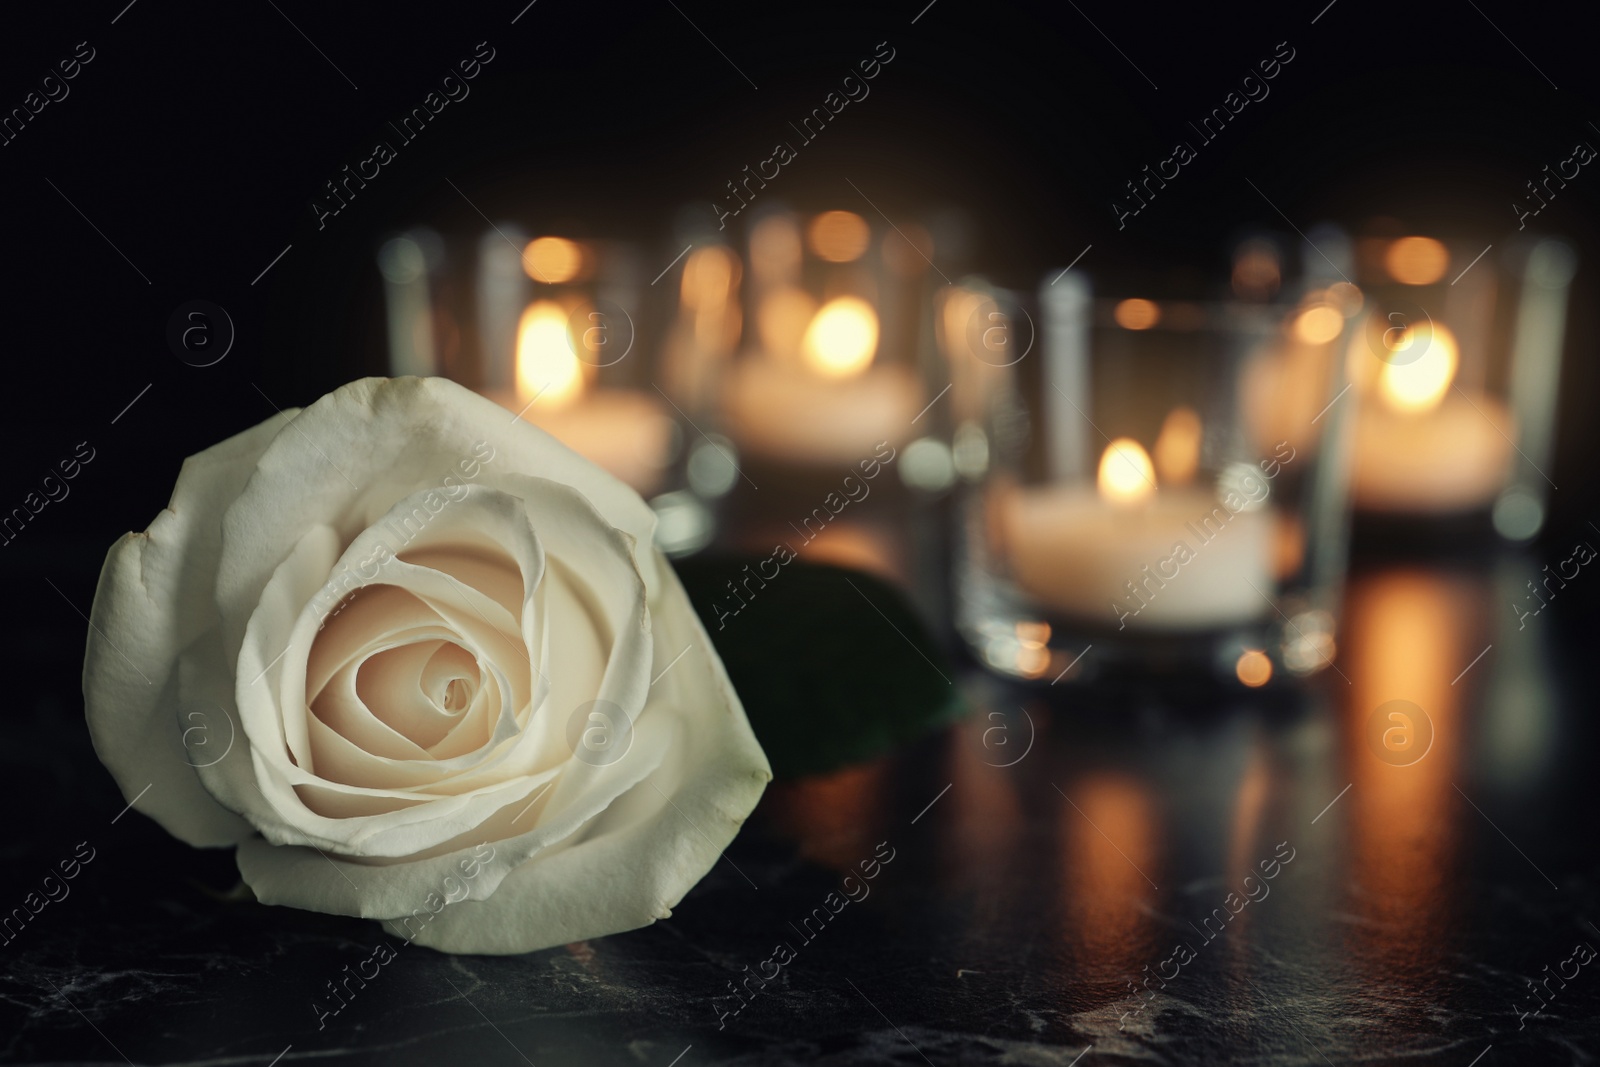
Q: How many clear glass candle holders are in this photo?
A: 4